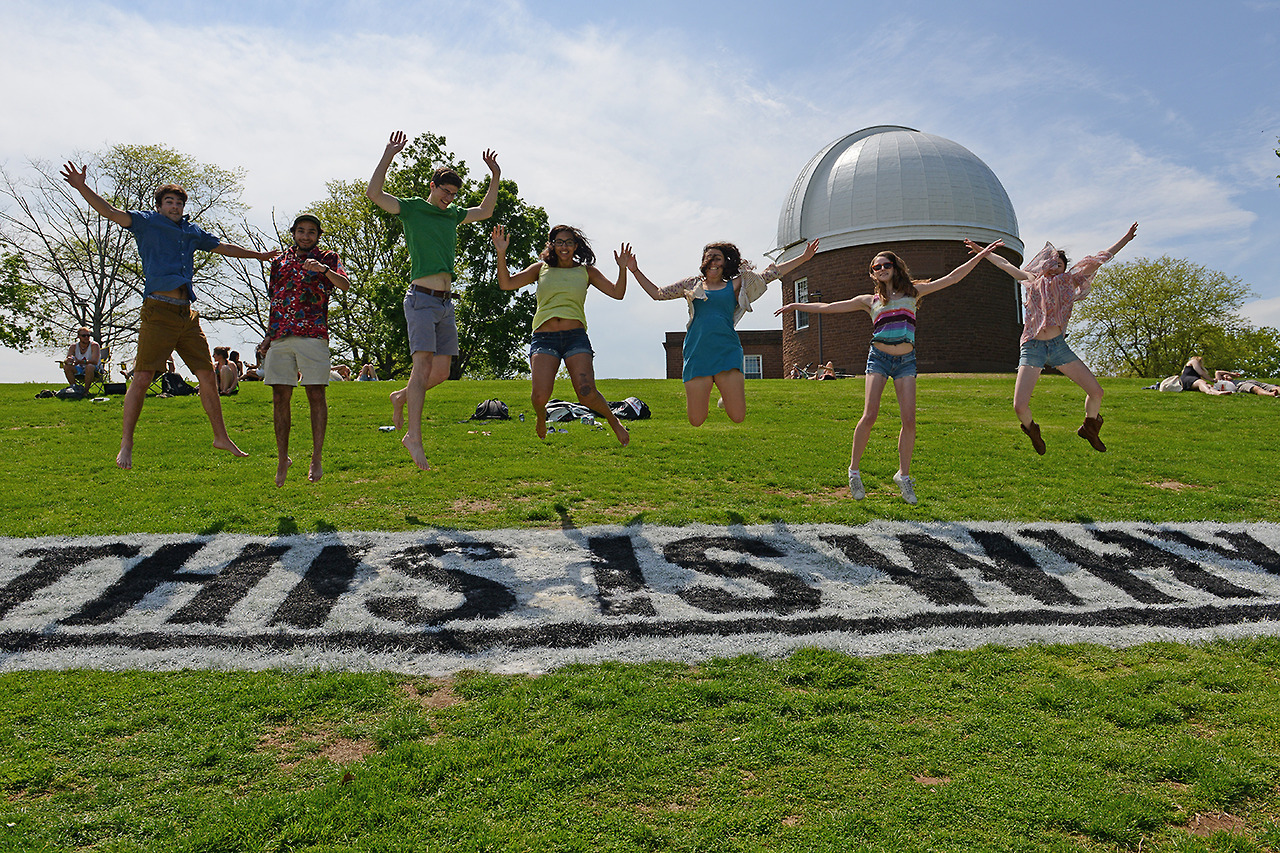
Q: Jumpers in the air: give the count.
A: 7